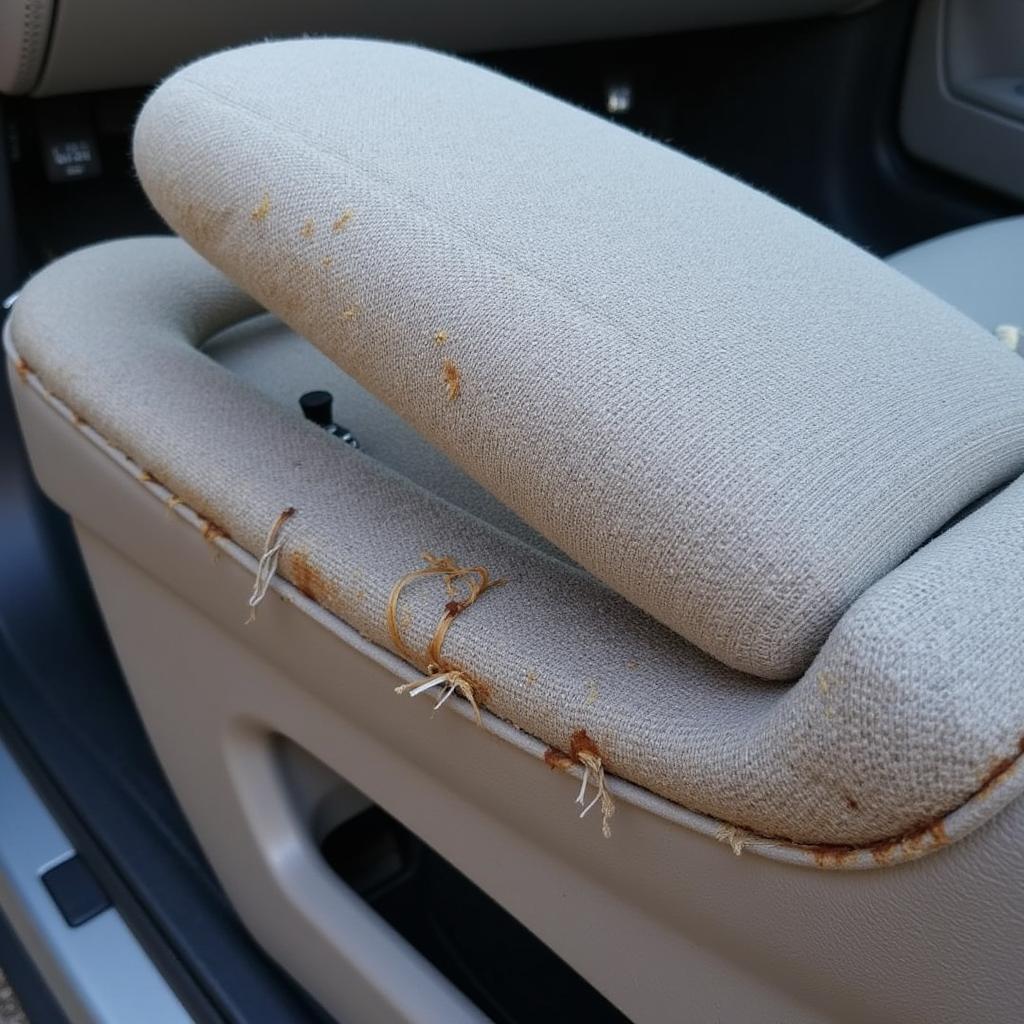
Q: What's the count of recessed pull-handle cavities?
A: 1